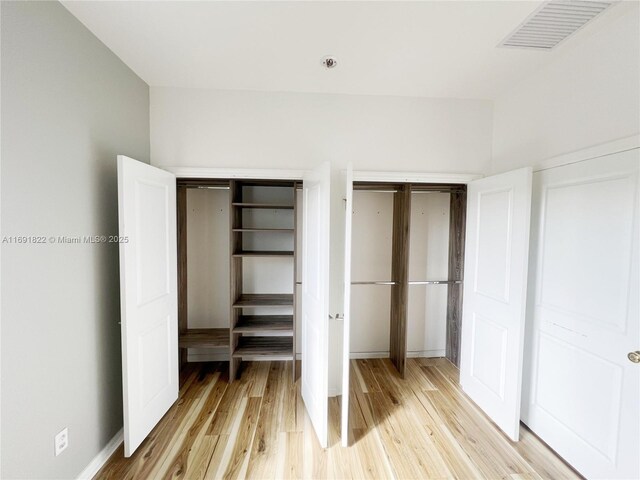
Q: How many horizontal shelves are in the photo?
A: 7